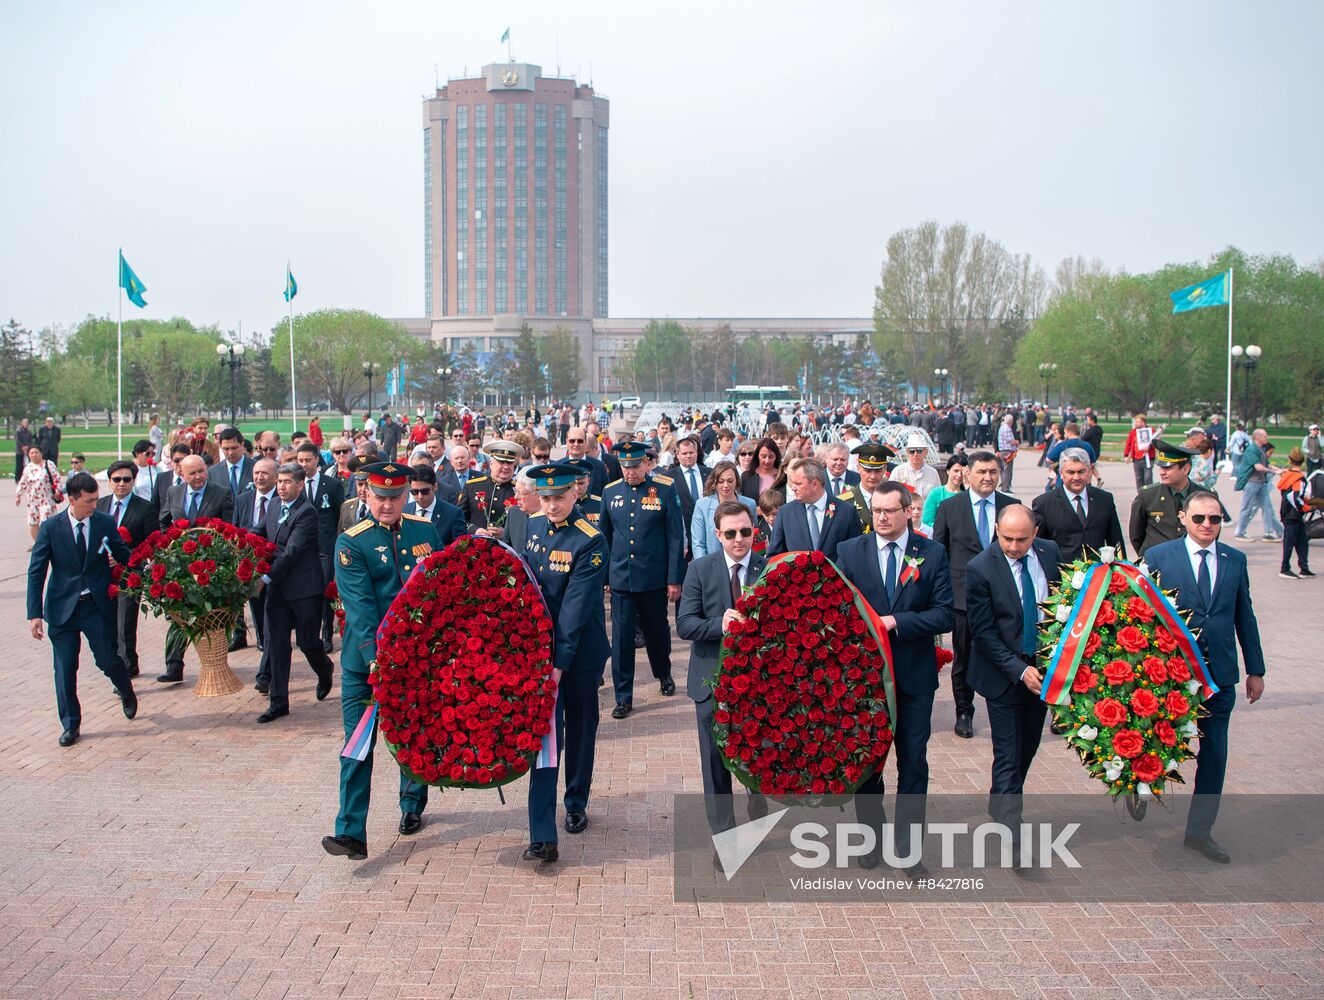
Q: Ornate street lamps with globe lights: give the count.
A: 6